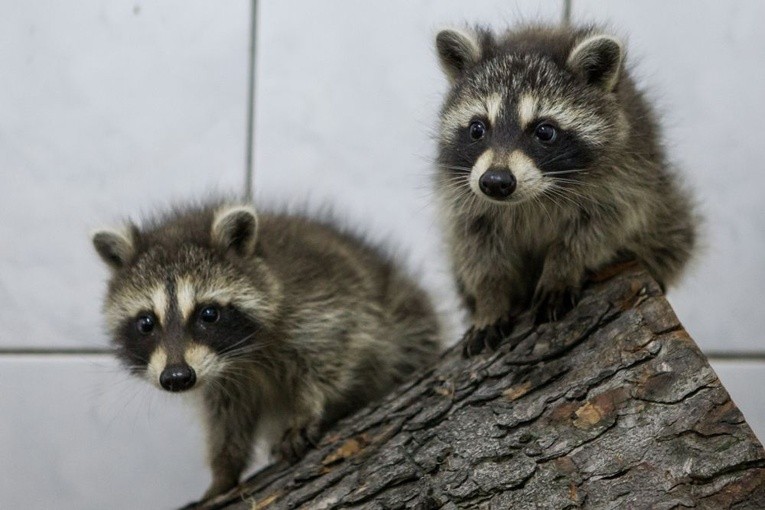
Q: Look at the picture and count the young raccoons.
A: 2